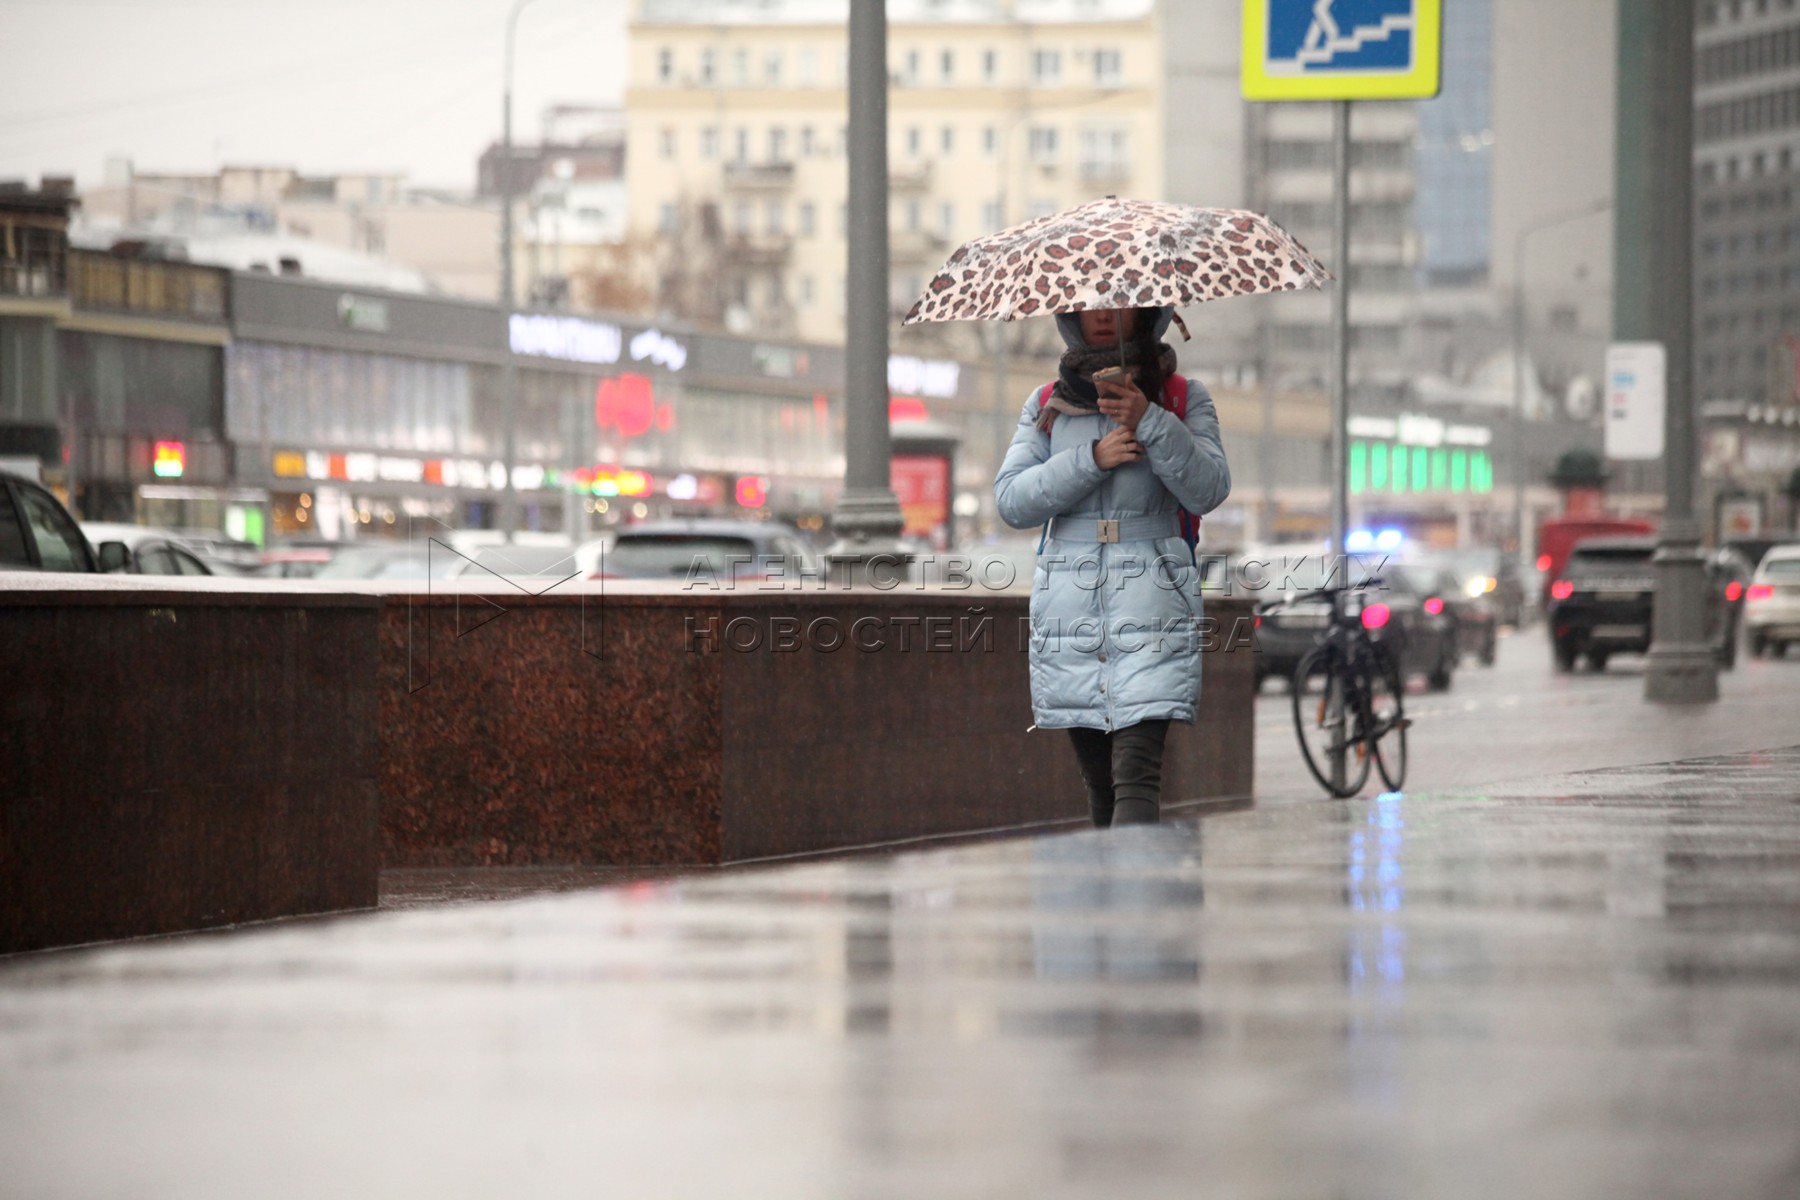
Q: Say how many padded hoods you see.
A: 1